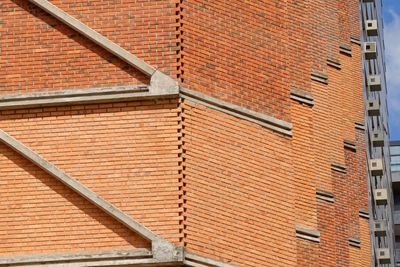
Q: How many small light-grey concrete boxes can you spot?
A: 9